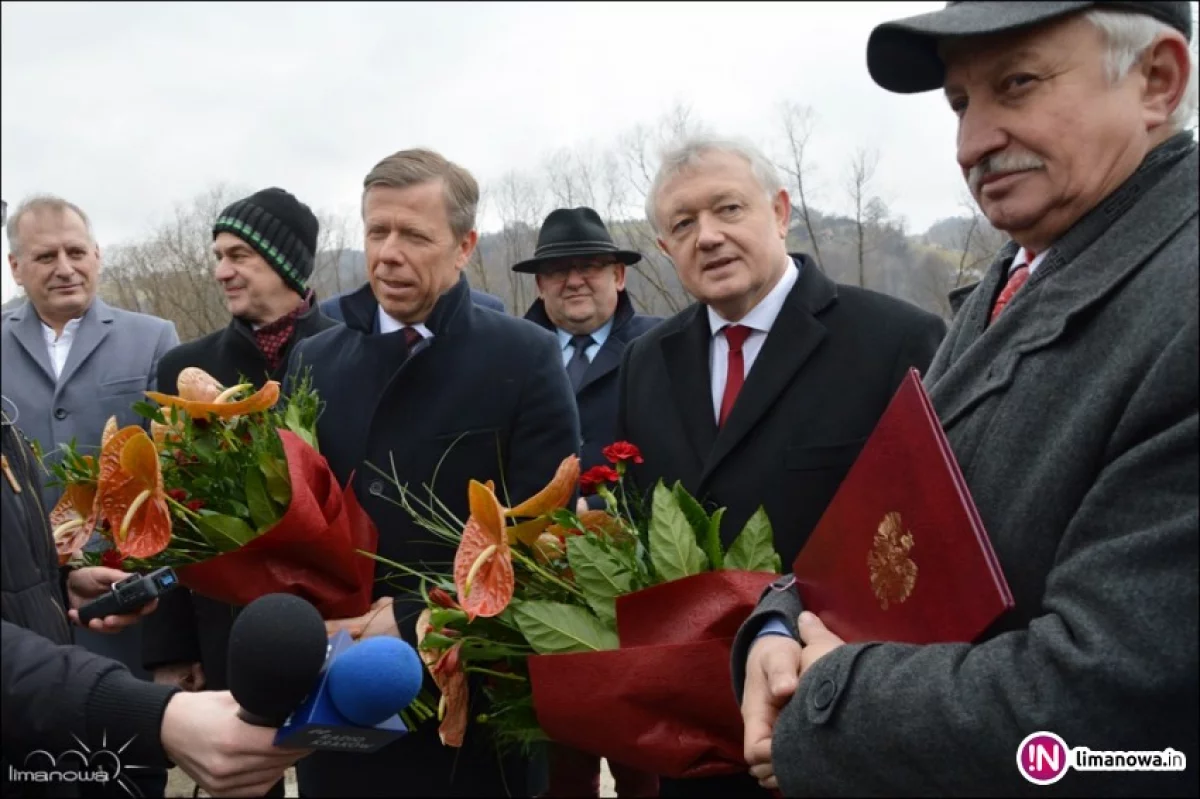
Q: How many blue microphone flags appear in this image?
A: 1